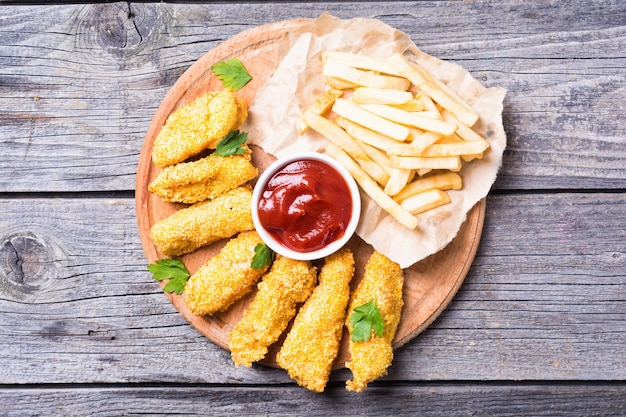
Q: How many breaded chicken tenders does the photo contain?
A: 7